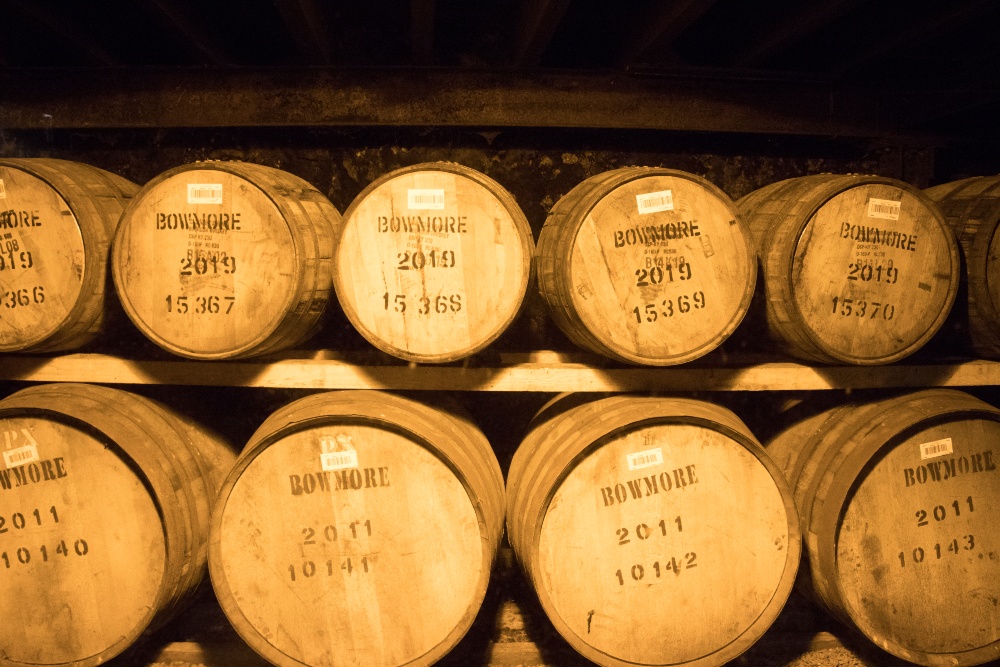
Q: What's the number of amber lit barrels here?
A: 10